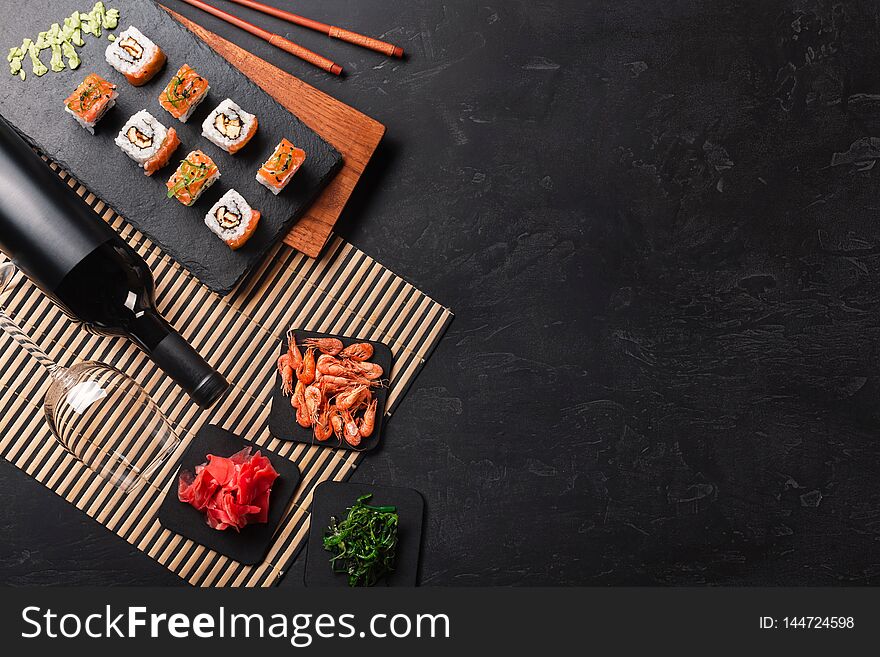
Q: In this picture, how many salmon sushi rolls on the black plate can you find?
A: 8